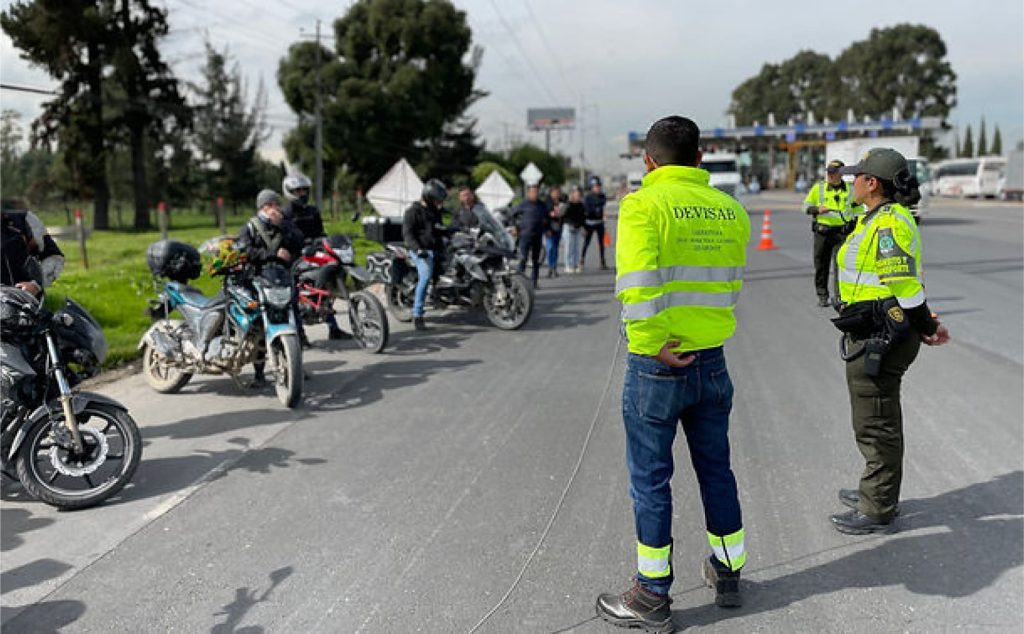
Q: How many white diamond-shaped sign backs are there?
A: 3